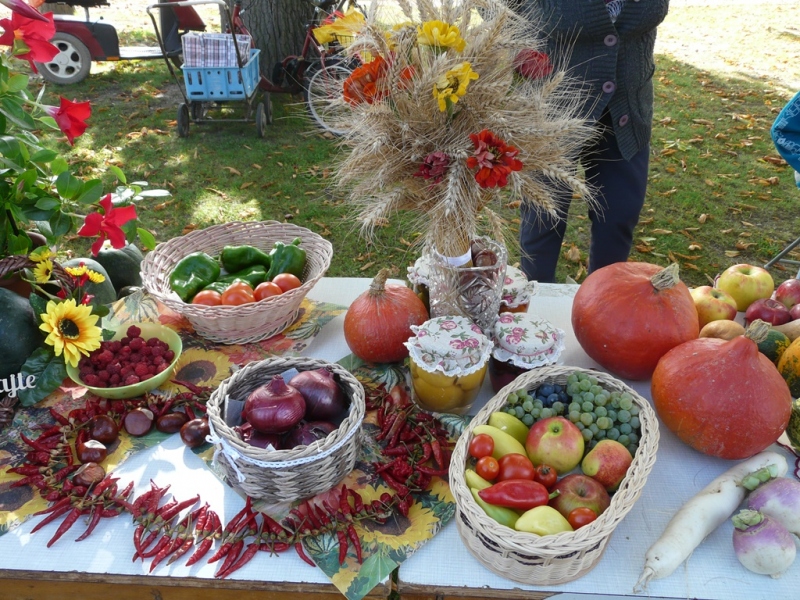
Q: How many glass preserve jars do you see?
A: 4